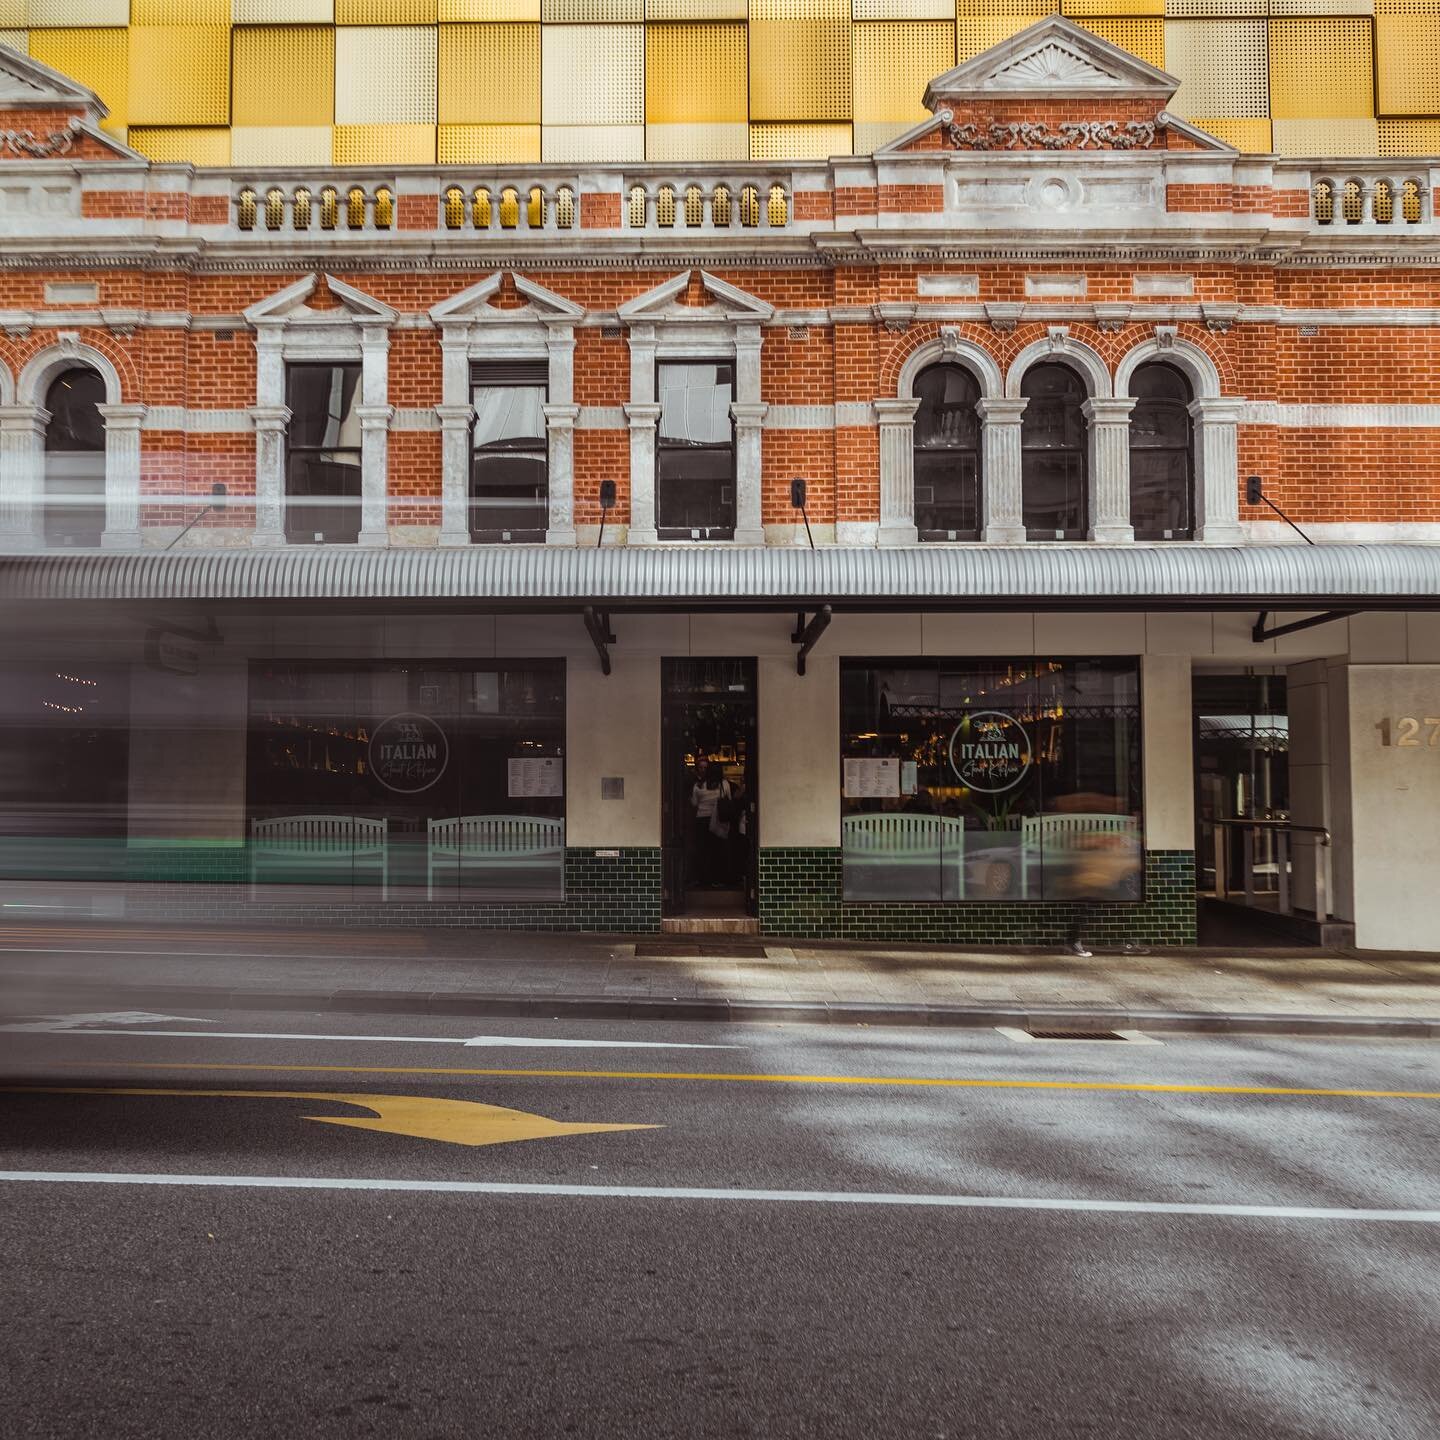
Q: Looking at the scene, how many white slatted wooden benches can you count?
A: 4